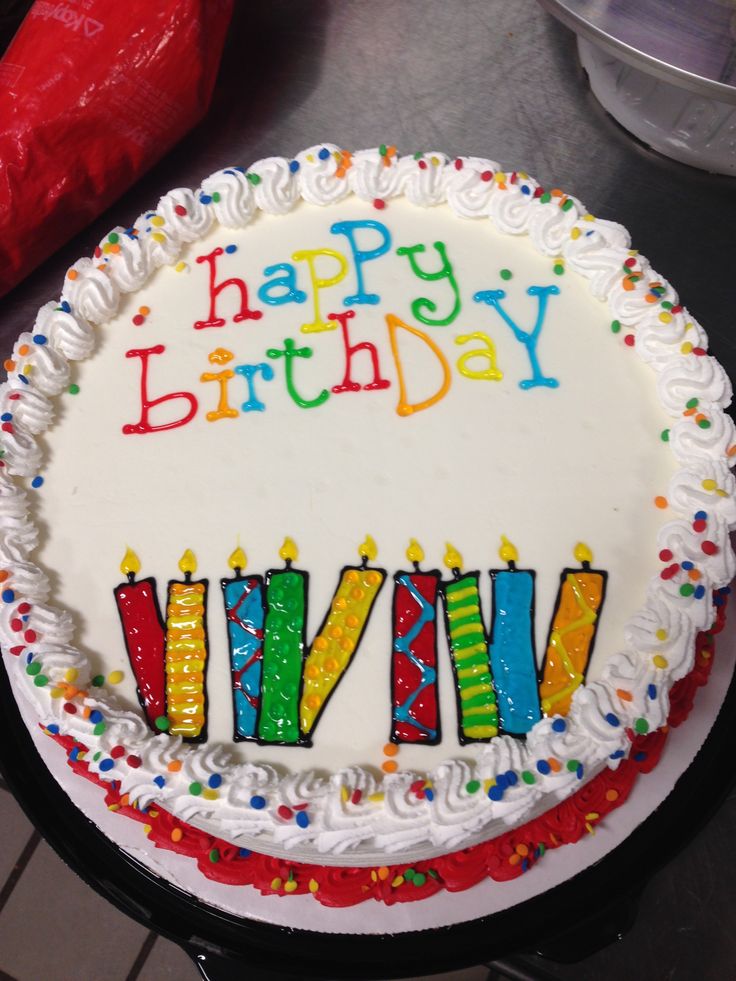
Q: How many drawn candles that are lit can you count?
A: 9